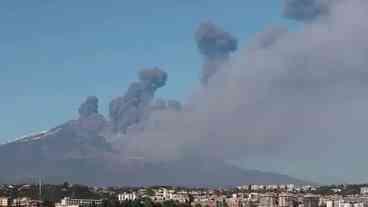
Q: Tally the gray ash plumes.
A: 4